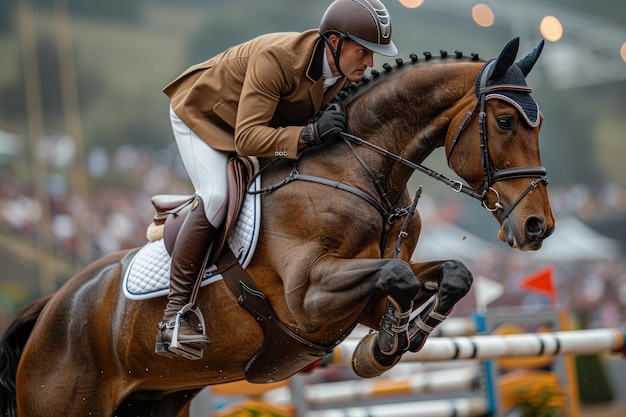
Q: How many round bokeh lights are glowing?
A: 4